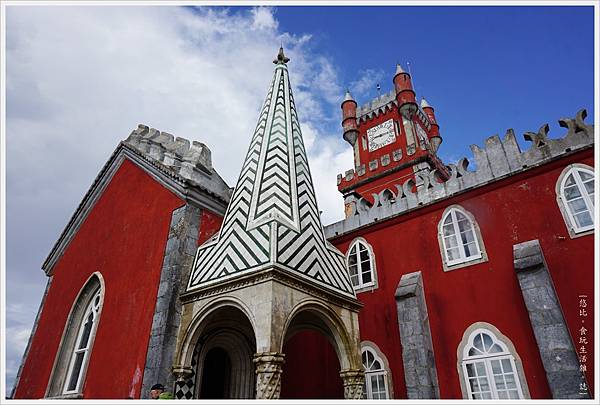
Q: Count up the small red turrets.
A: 3